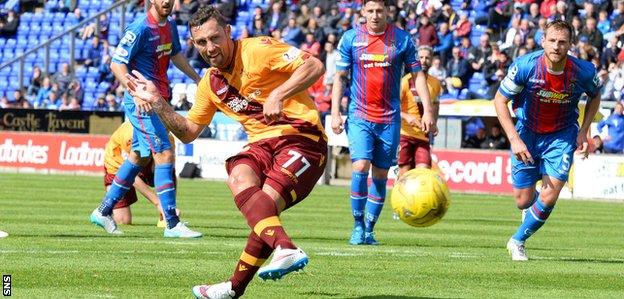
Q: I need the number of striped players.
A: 3